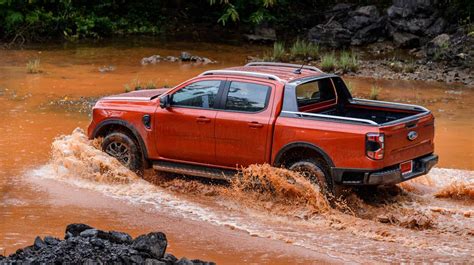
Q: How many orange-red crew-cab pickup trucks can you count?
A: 1